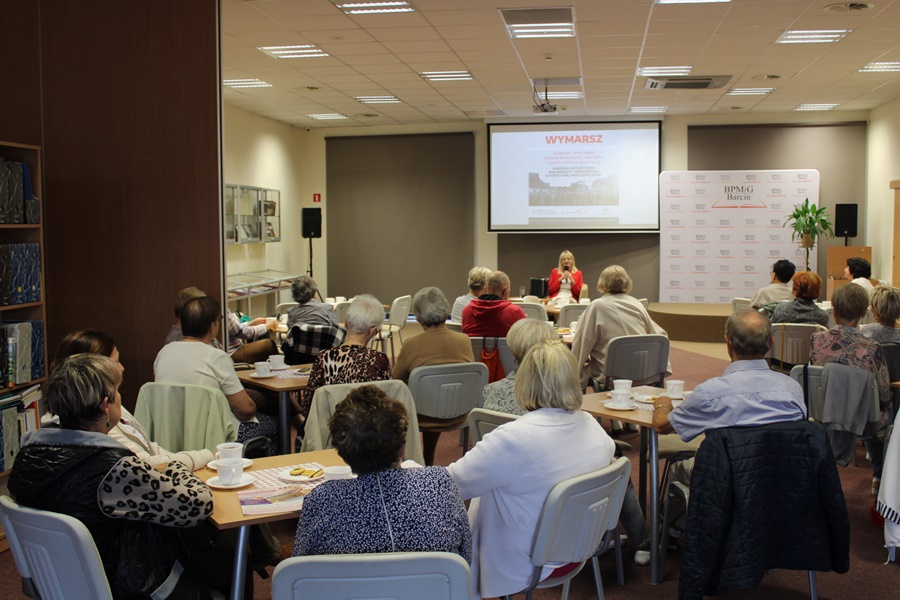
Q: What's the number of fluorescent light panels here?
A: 15